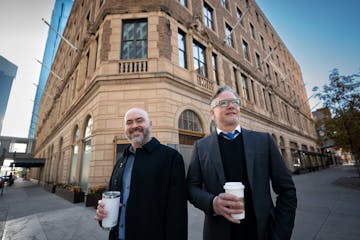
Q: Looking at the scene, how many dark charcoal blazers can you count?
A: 1